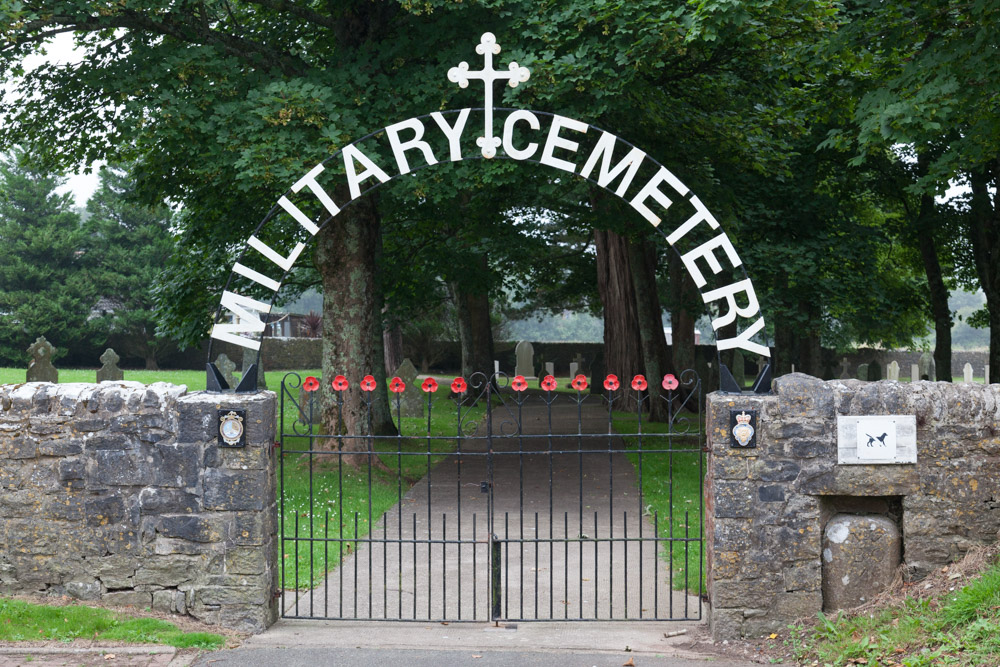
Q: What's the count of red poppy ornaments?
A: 12